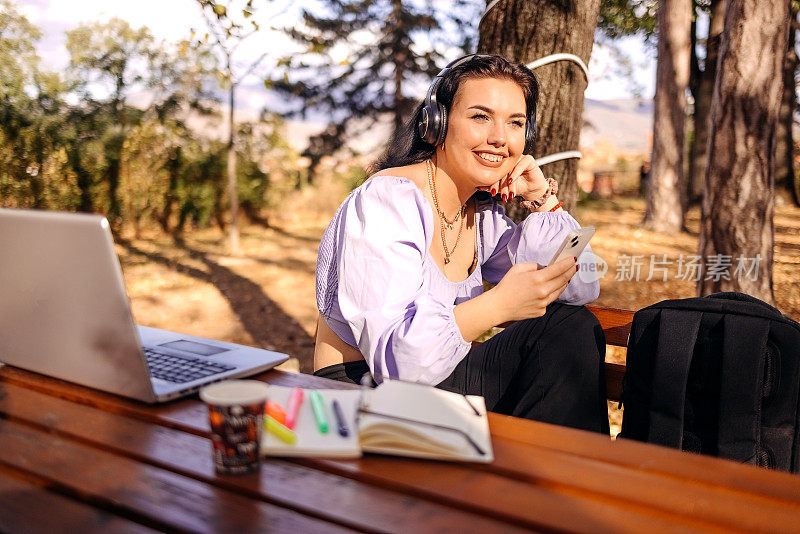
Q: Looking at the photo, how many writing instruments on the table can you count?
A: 5